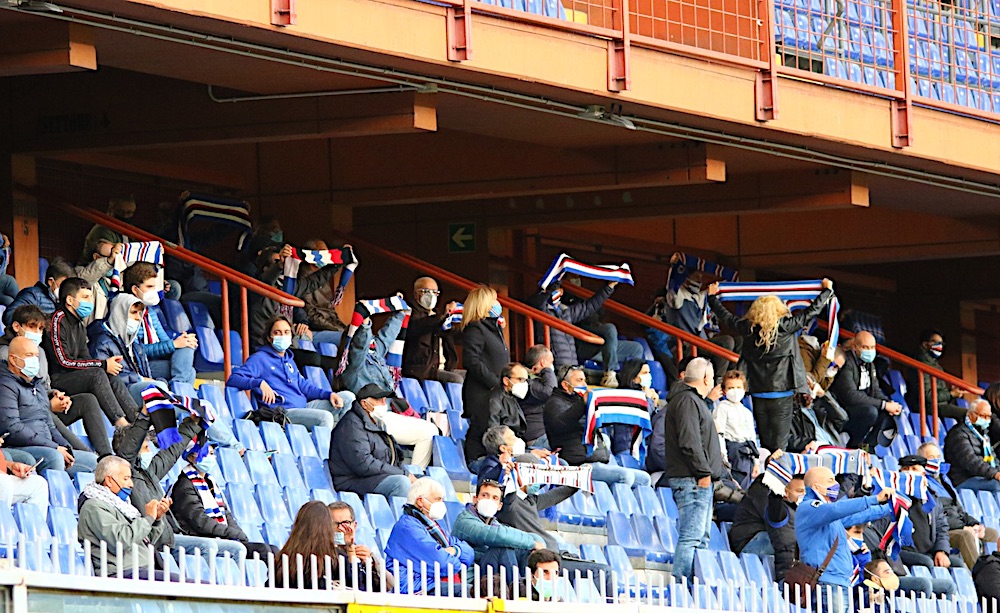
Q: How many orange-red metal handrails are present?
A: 4